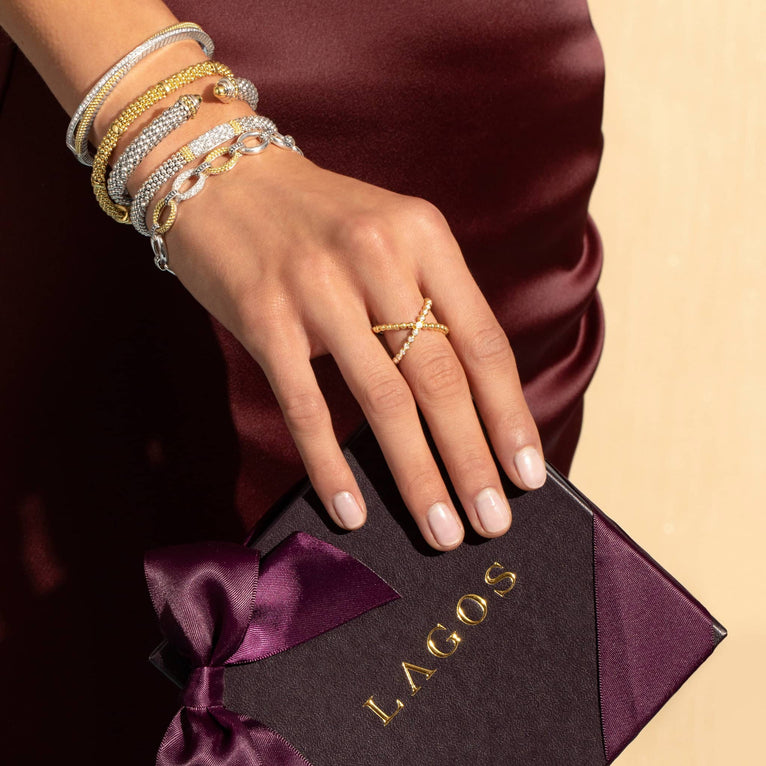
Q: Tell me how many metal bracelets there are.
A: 5